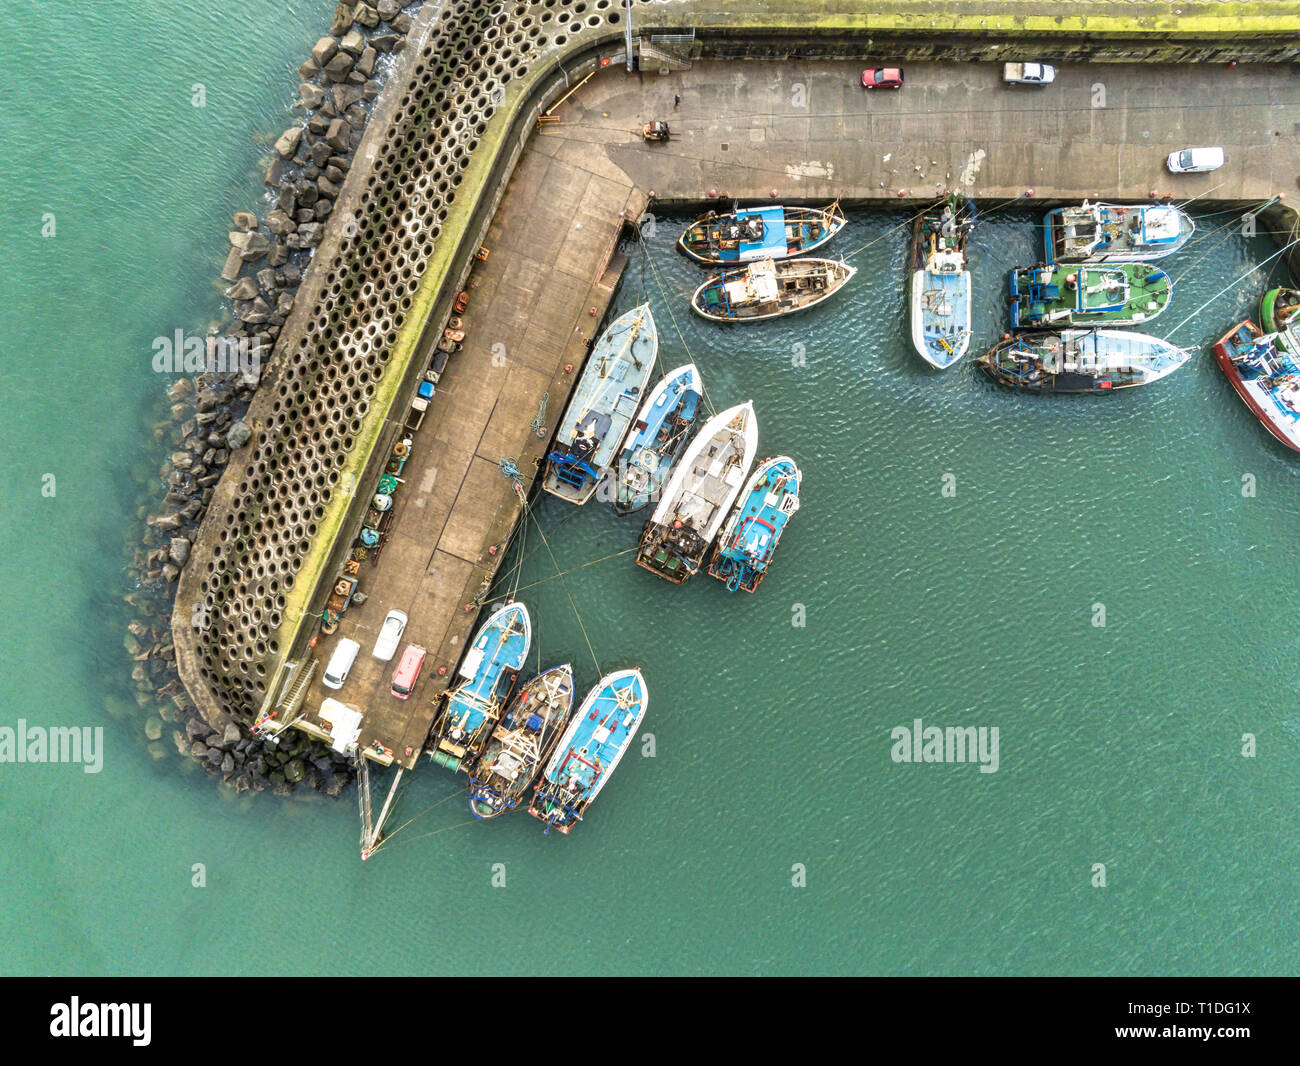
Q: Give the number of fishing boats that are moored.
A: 15